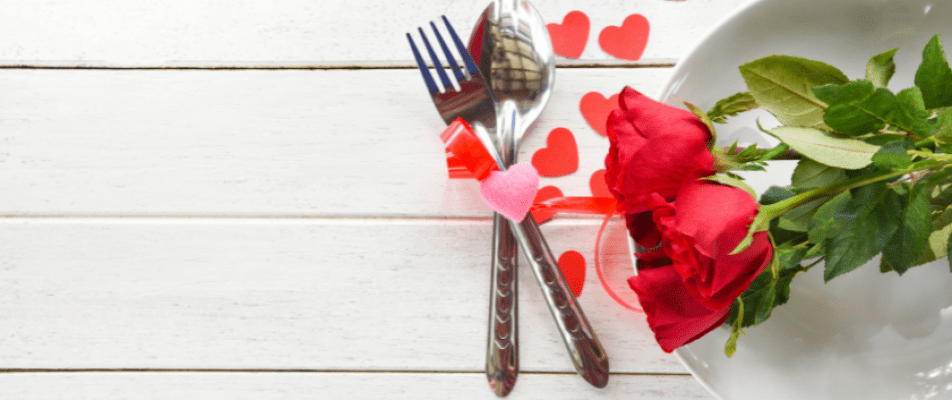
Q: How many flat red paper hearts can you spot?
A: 7